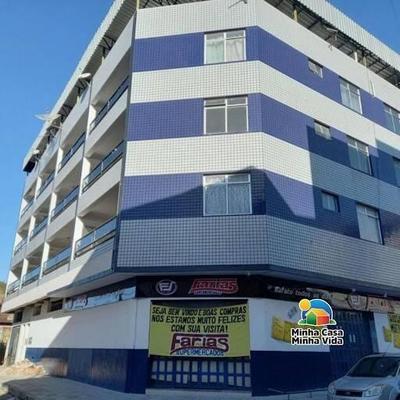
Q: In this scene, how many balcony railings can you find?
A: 12